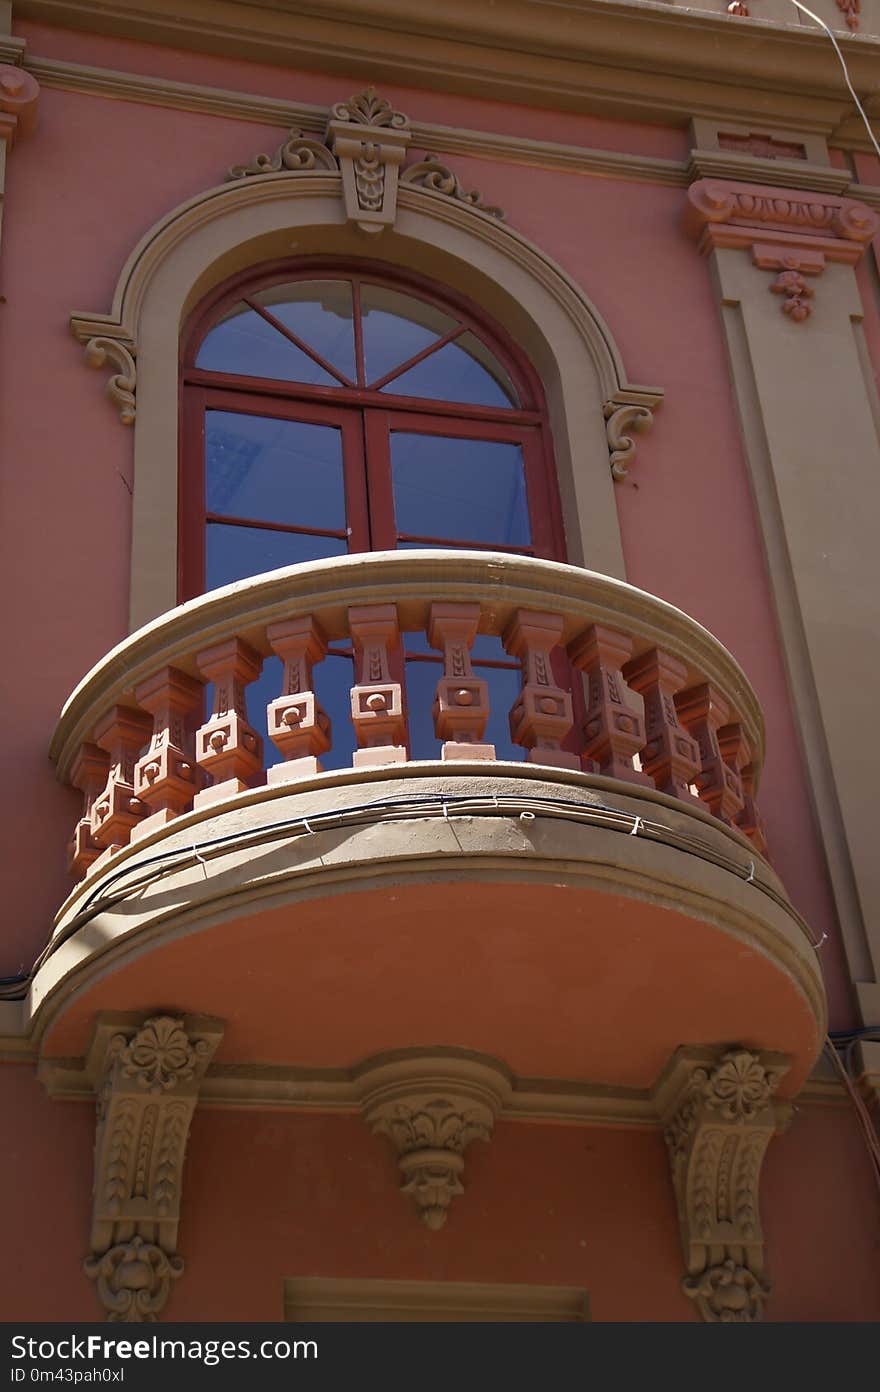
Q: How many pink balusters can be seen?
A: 13